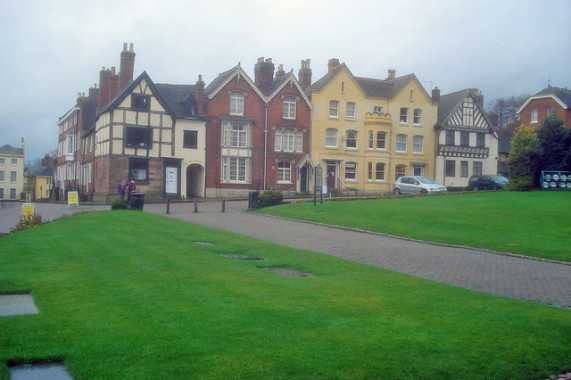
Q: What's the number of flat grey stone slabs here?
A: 5